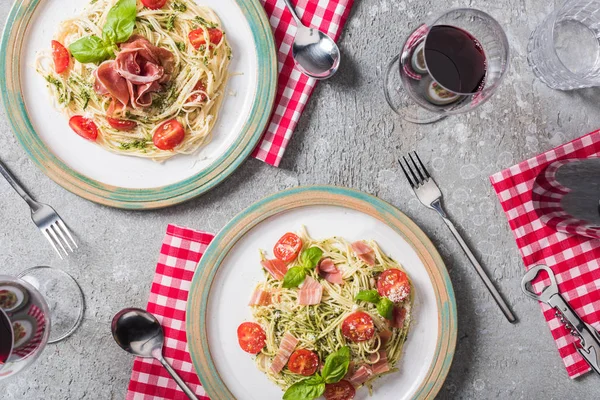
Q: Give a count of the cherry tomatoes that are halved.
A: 13